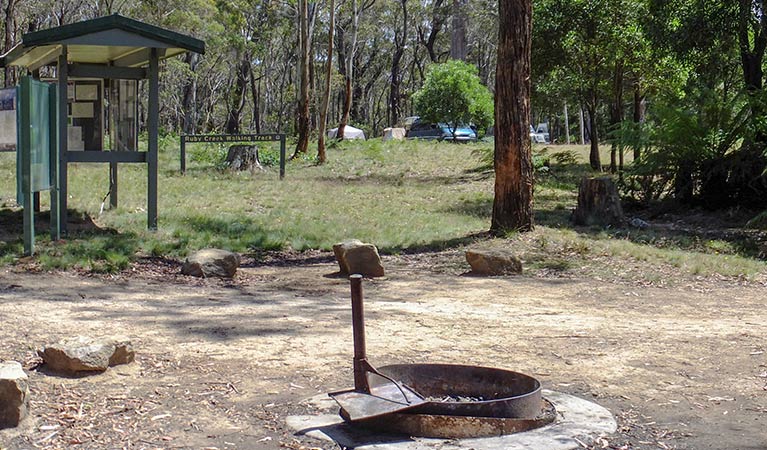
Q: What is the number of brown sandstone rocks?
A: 5